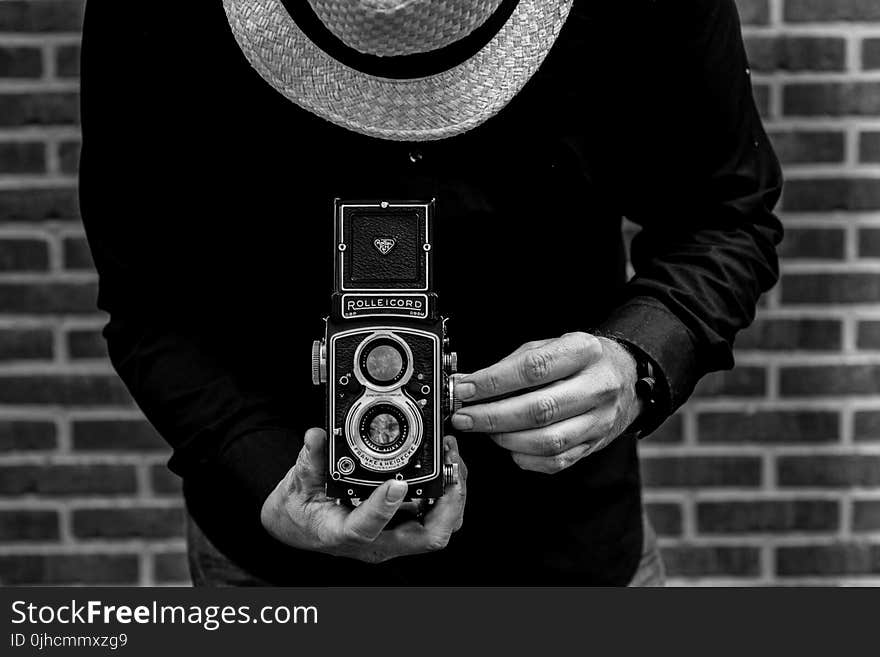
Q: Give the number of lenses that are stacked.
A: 2